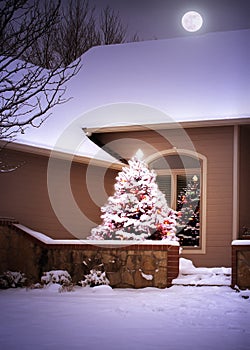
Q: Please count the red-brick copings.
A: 2